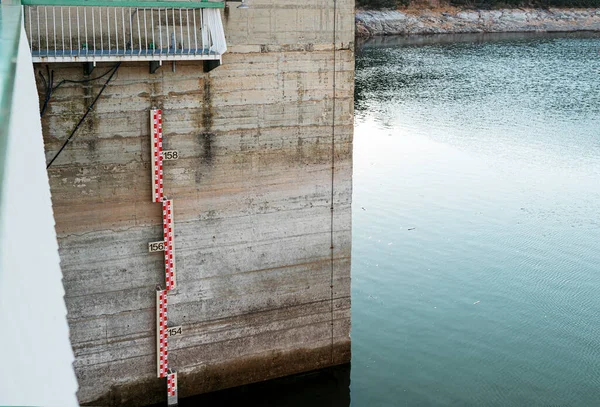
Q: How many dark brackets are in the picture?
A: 3